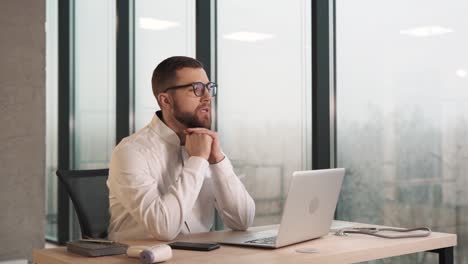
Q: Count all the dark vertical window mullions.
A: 4